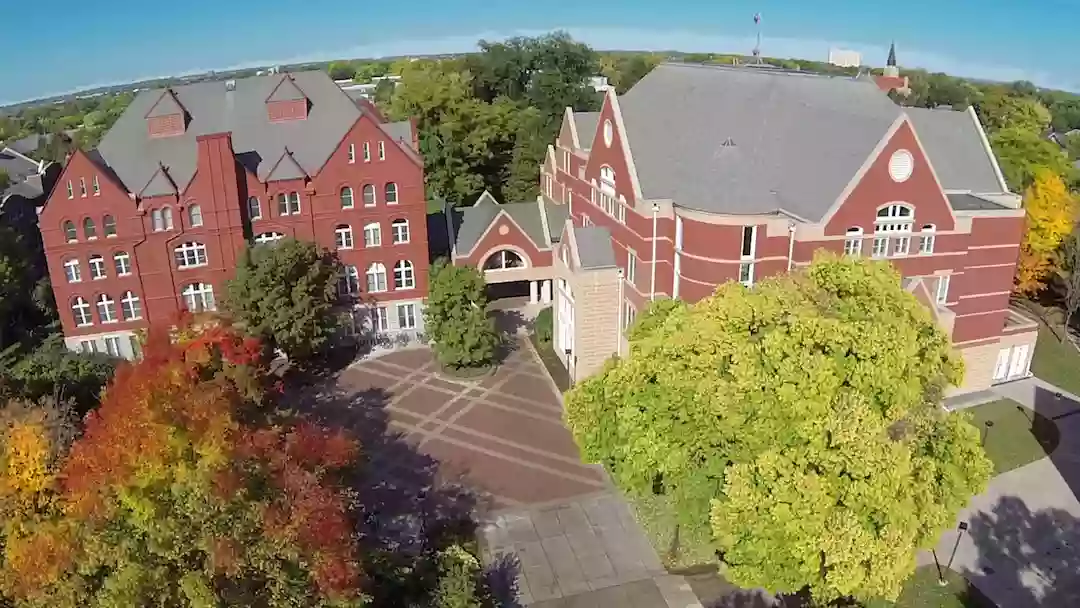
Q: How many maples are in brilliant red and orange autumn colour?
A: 1